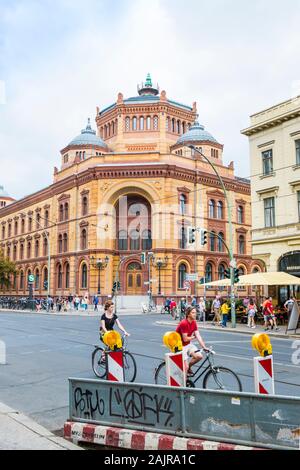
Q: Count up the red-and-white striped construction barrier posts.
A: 3